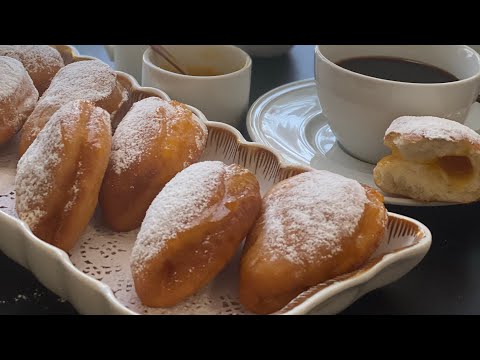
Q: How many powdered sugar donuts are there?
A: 8